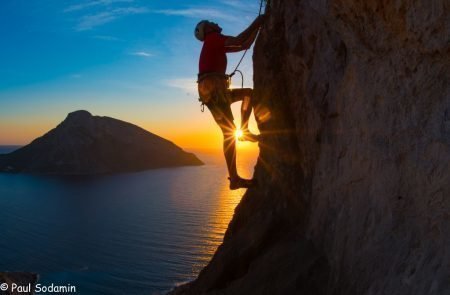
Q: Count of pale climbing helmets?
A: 1